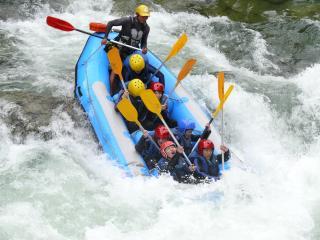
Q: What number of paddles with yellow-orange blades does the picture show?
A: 7